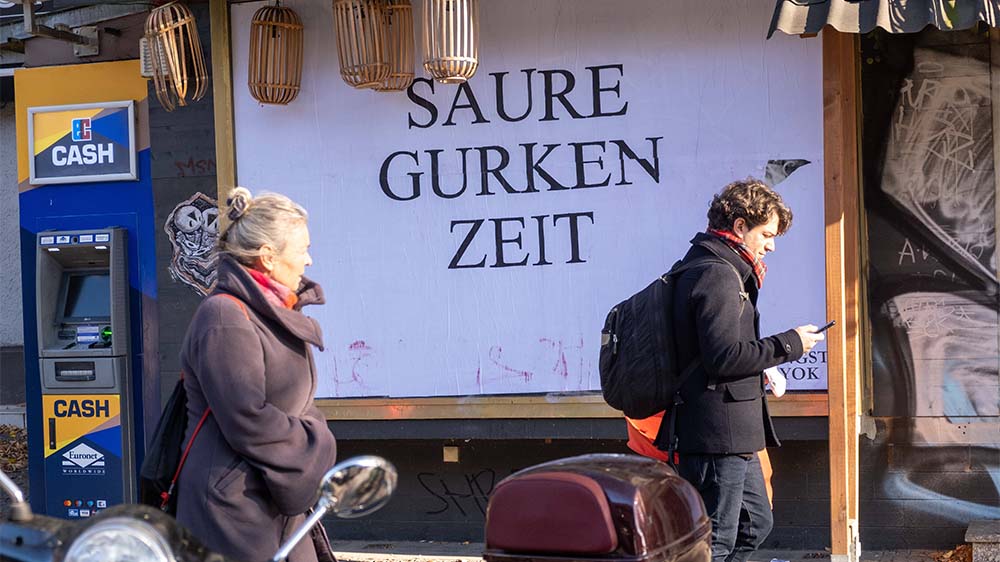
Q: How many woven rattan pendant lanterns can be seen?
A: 5